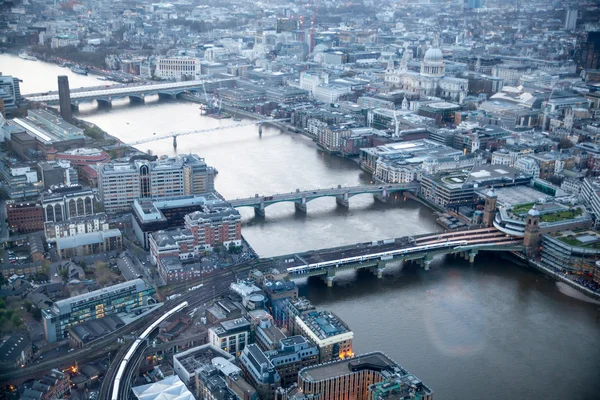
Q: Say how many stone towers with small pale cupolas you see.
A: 2